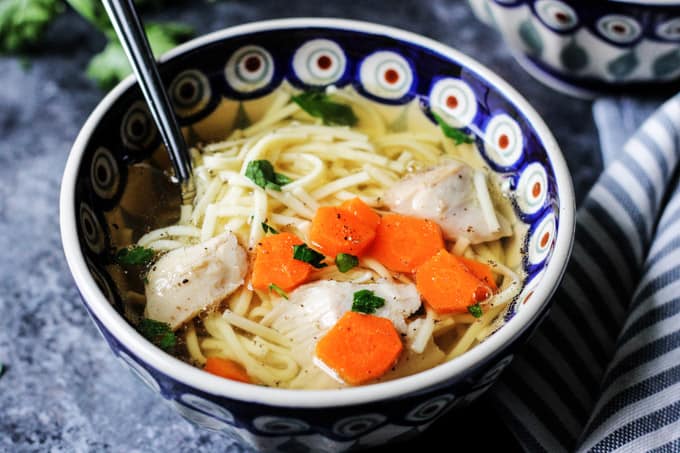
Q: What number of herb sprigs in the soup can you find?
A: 11